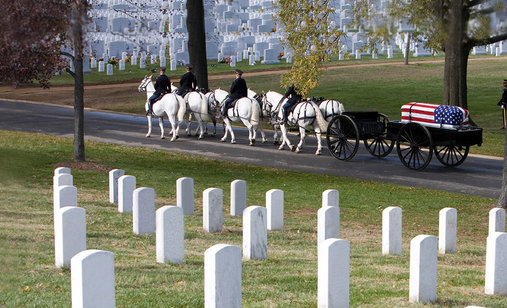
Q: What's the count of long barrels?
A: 0